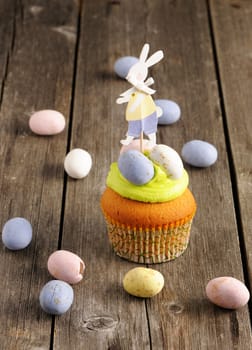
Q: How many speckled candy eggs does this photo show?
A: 13